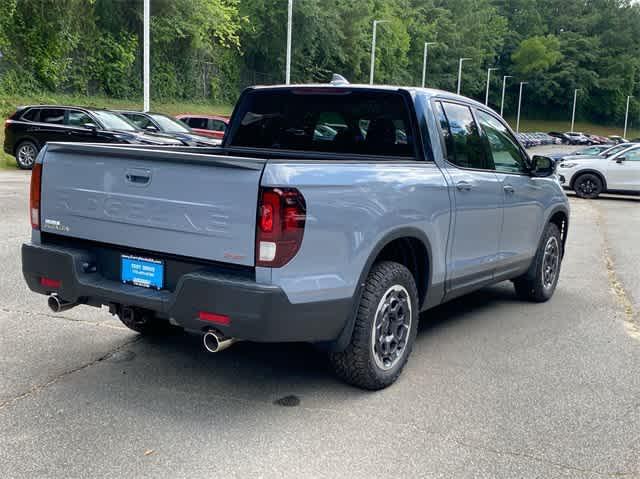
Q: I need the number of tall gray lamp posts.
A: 10